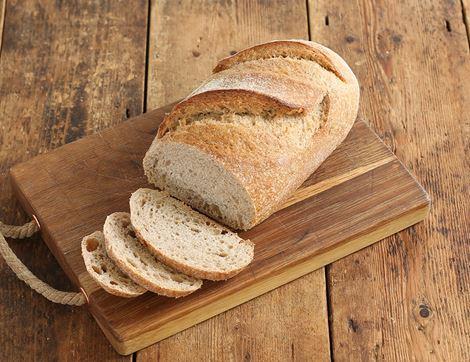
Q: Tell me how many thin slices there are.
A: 3